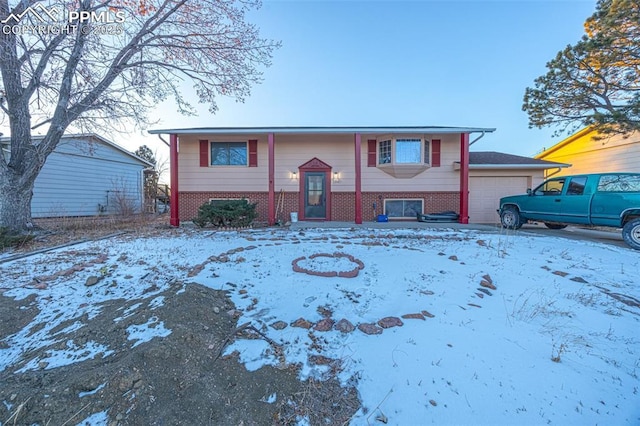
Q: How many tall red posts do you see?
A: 4